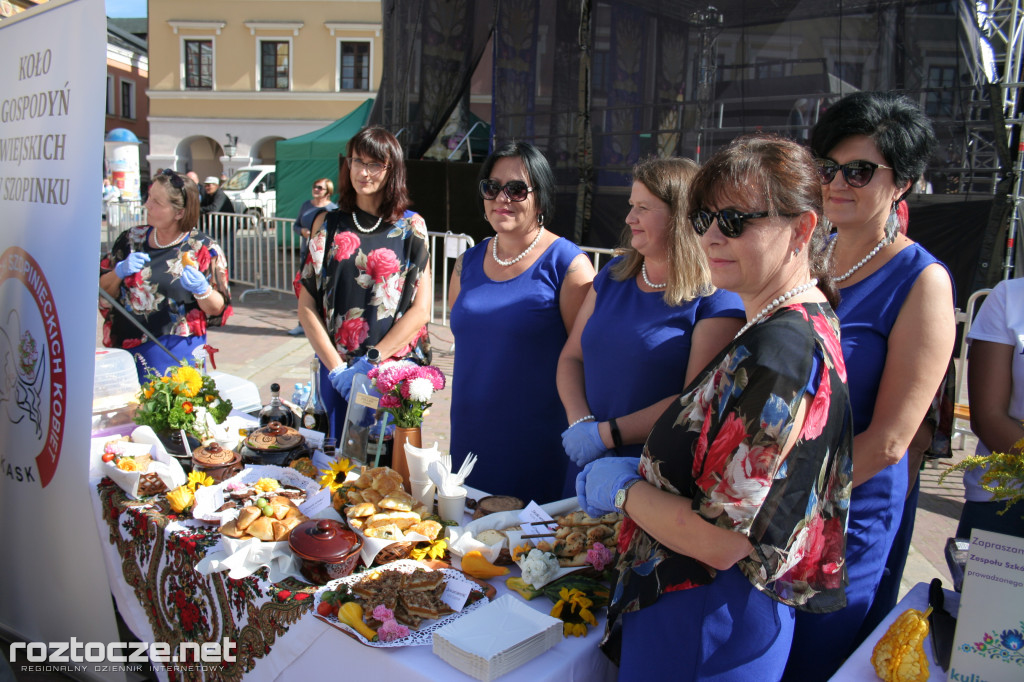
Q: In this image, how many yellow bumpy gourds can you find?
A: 1